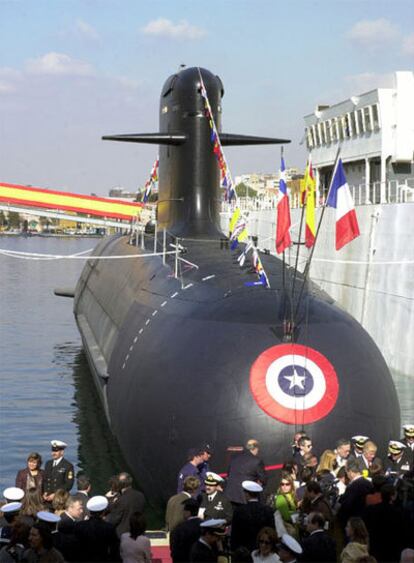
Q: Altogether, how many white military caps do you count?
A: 12